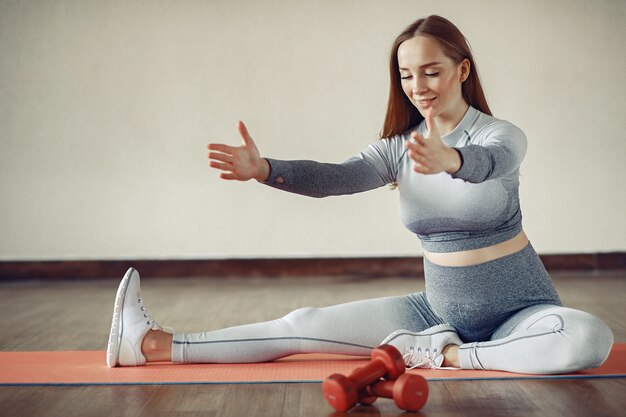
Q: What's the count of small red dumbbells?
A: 2